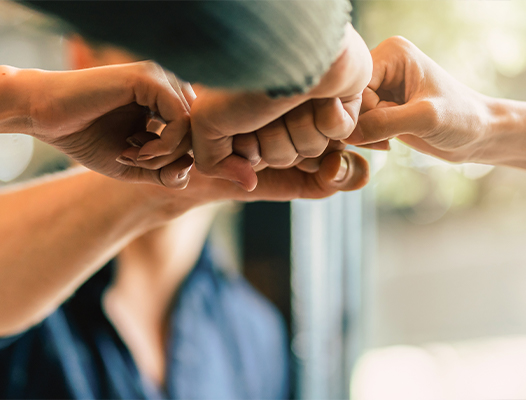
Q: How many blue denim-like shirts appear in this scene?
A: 1